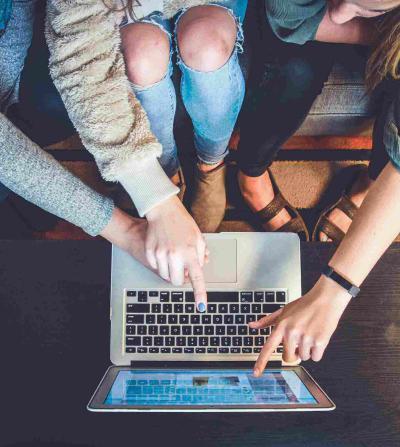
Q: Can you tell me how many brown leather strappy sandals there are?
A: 2